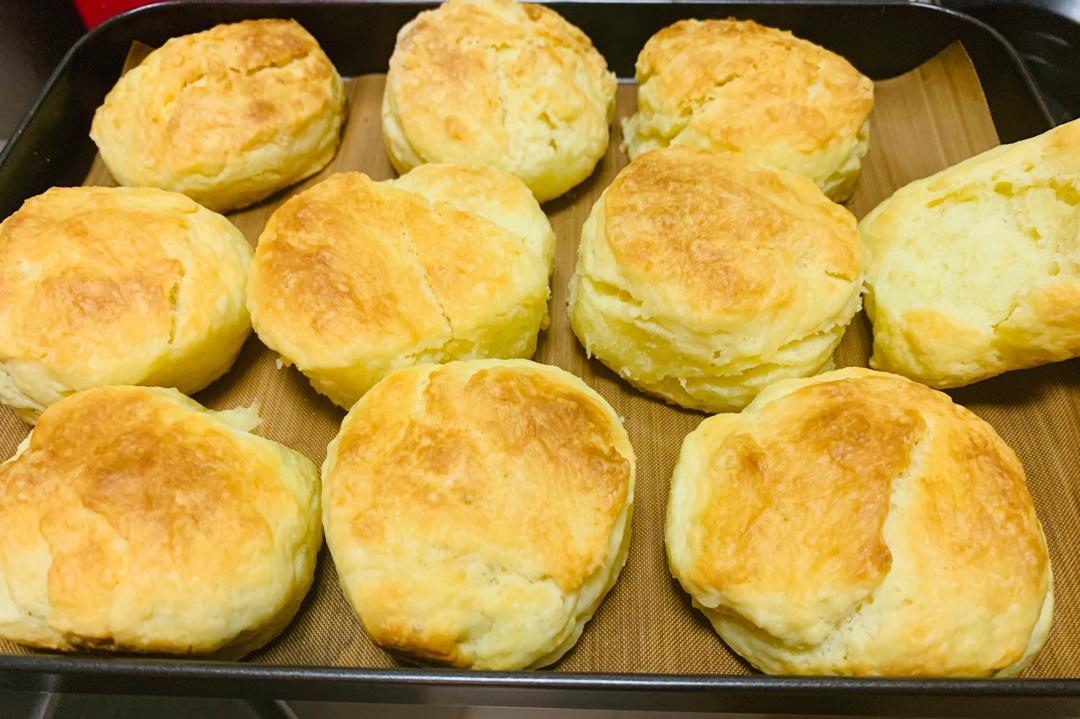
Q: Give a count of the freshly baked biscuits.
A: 10